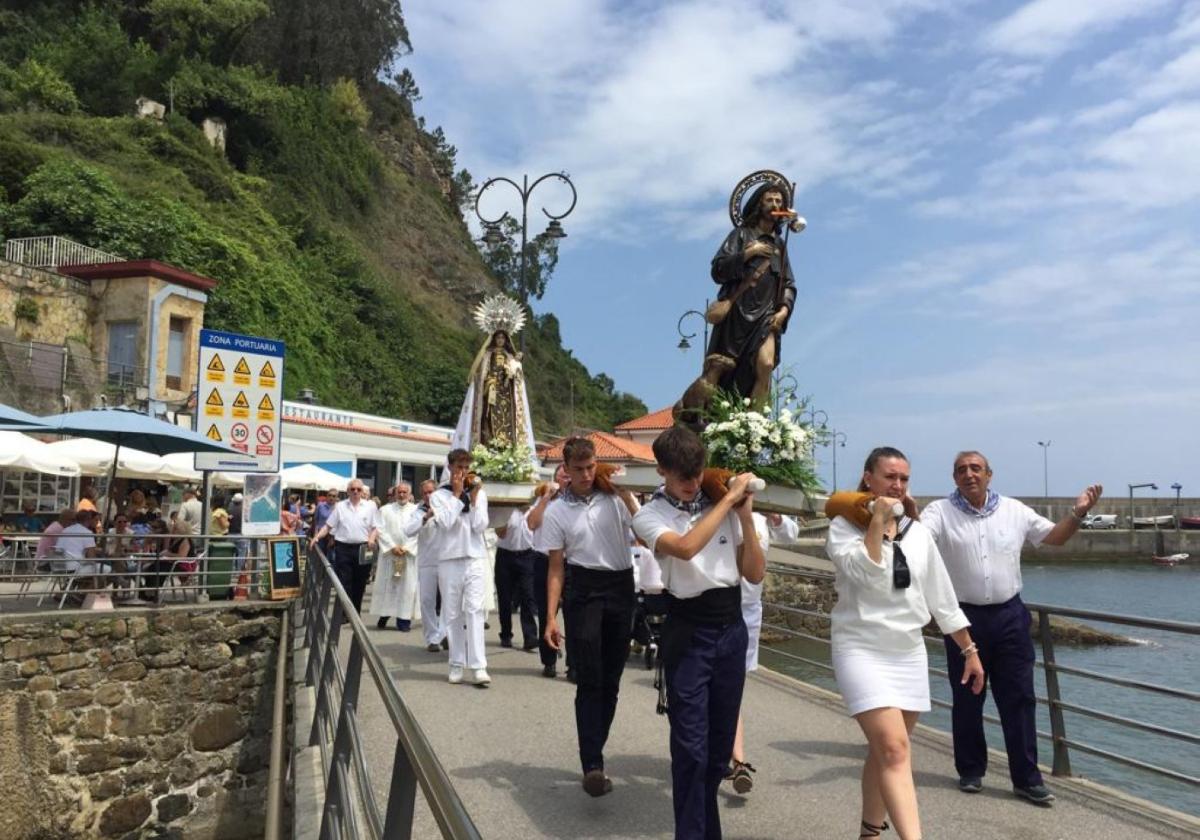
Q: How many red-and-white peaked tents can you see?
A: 0